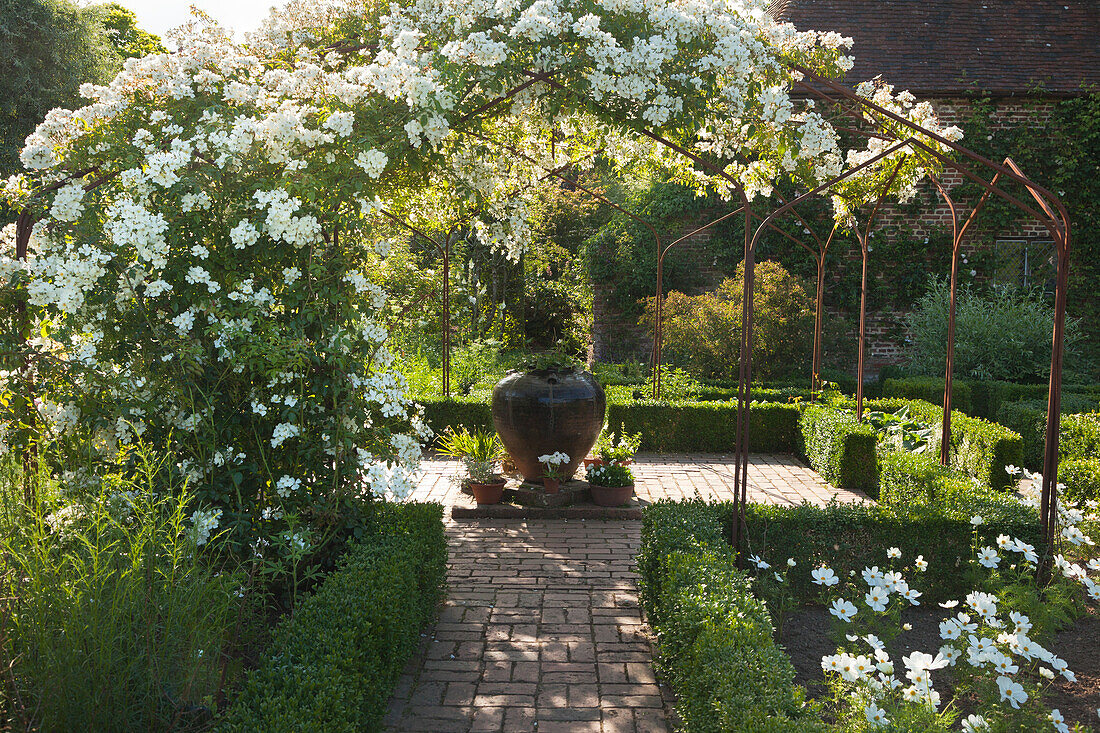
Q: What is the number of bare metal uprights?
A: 7